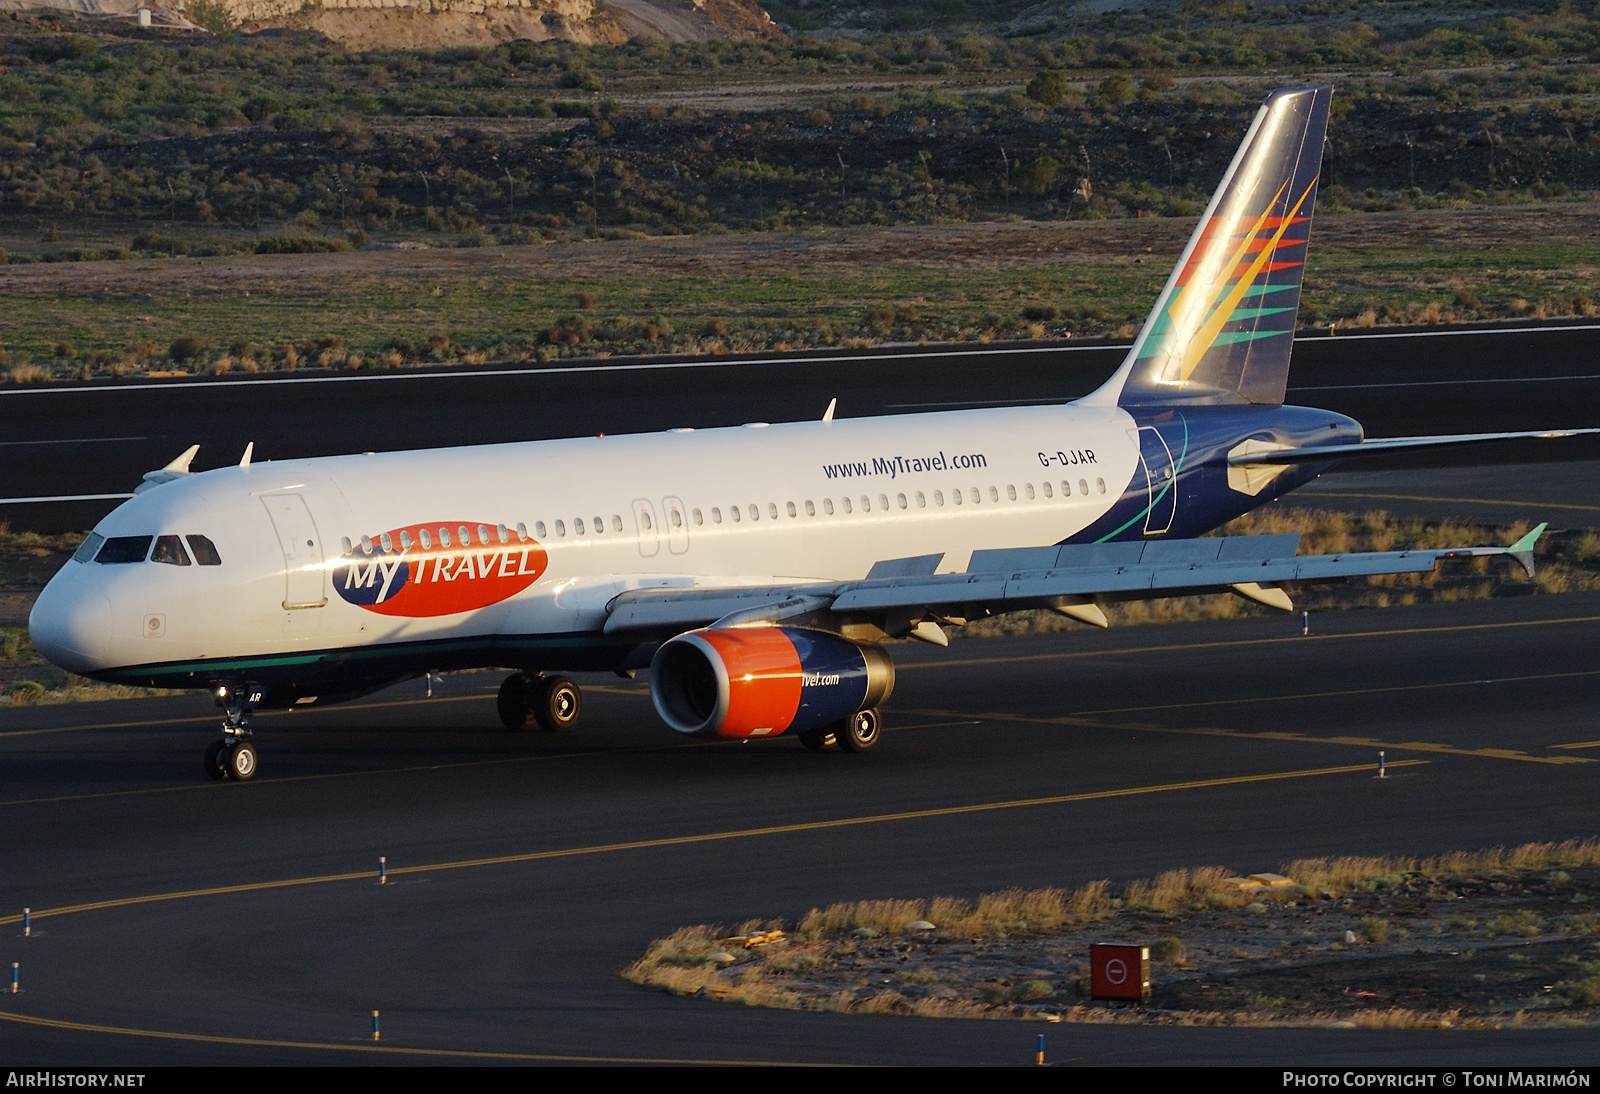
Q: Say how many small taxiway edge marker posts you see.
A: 8